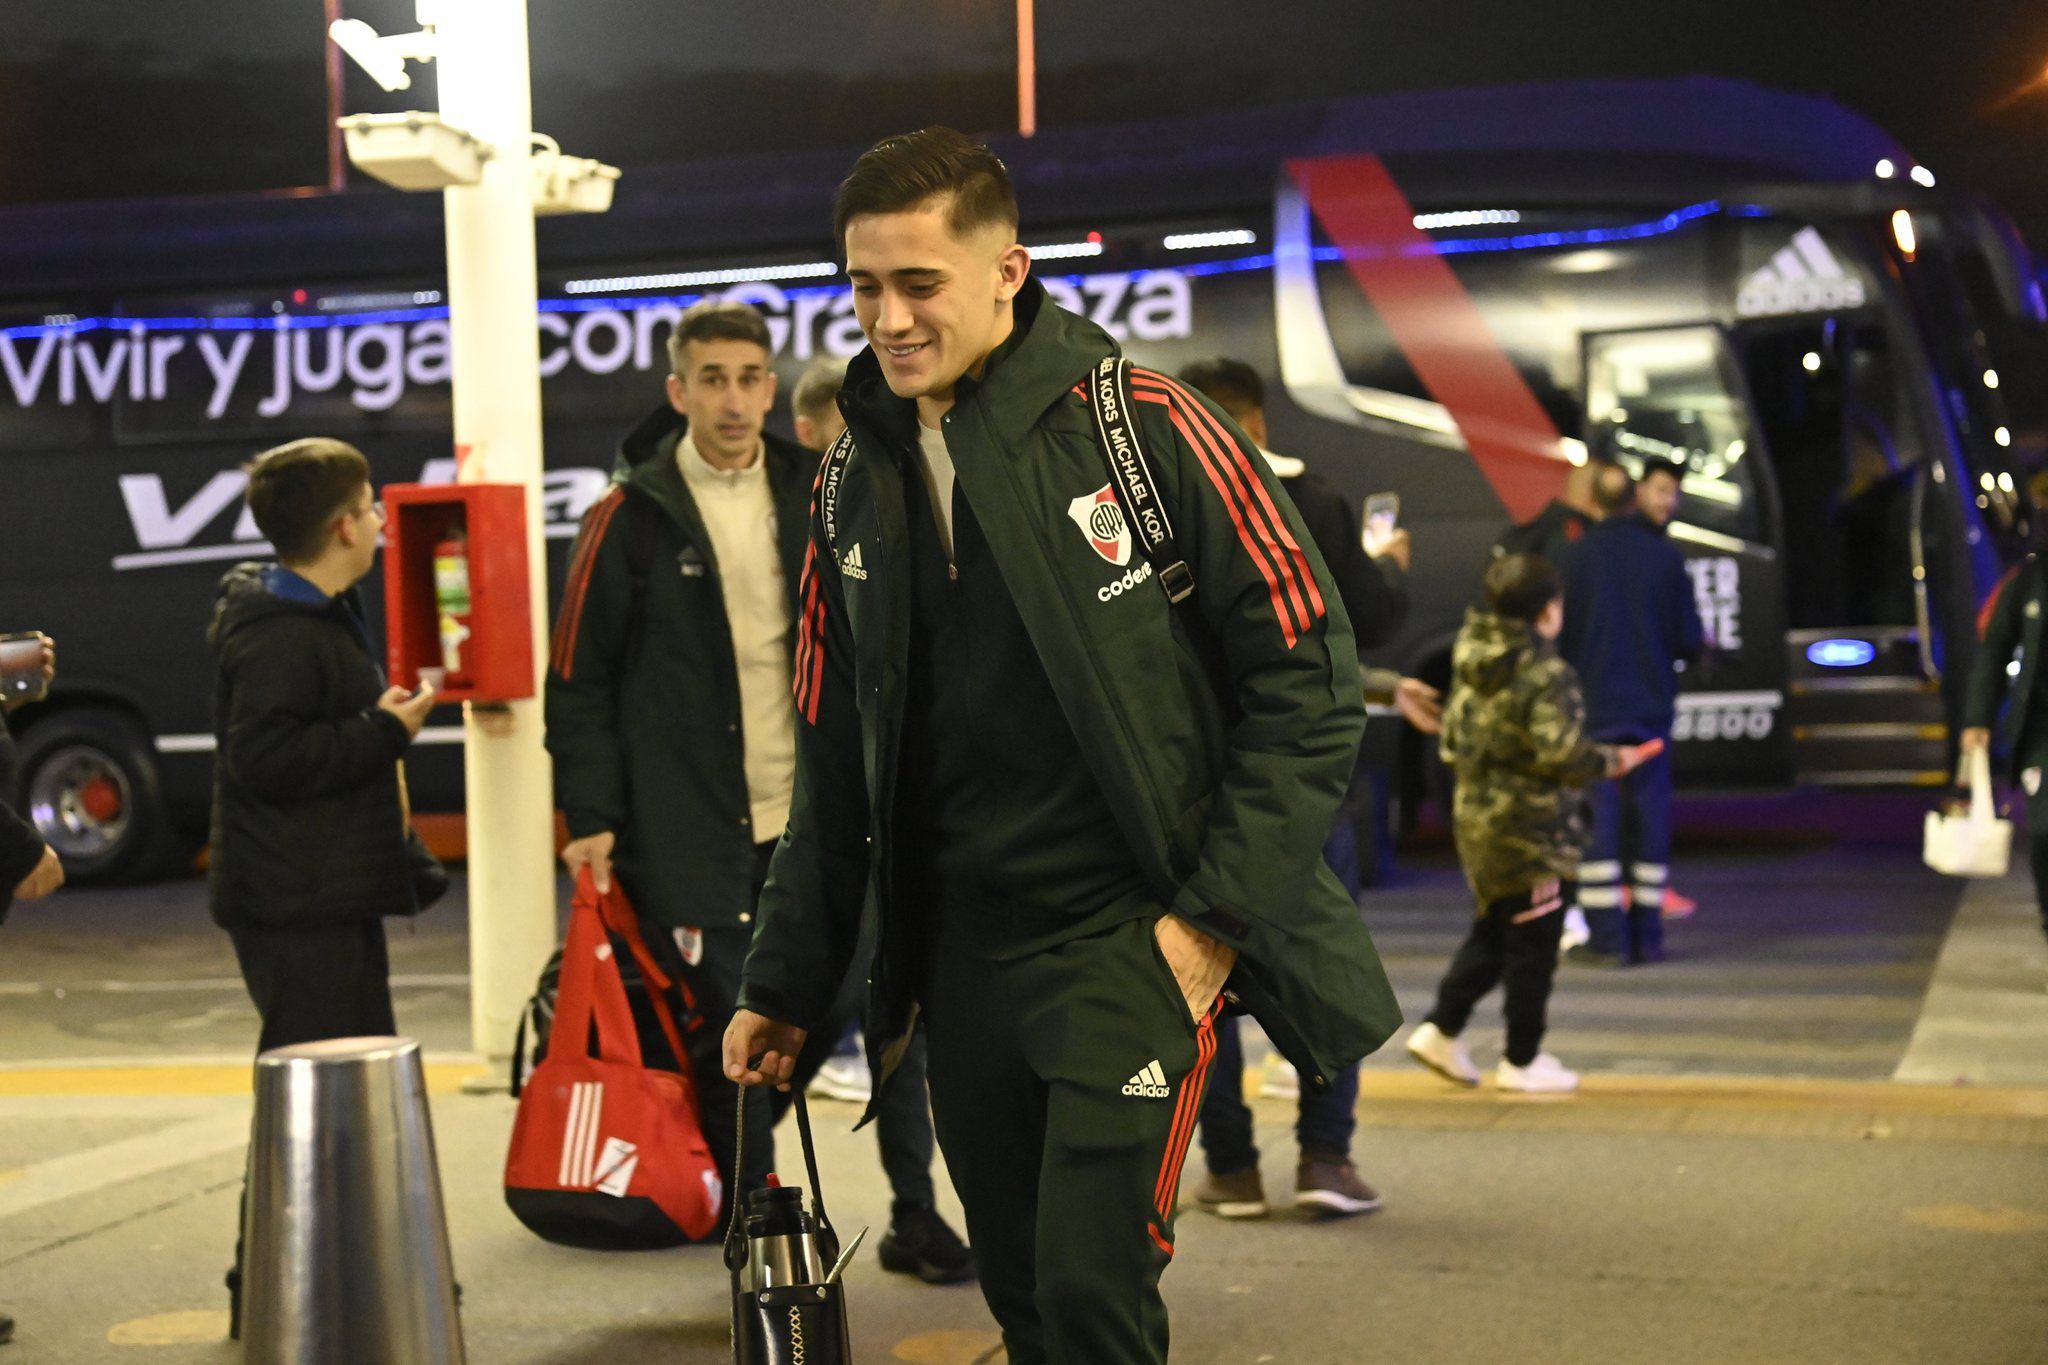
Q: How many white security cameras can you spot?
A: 1